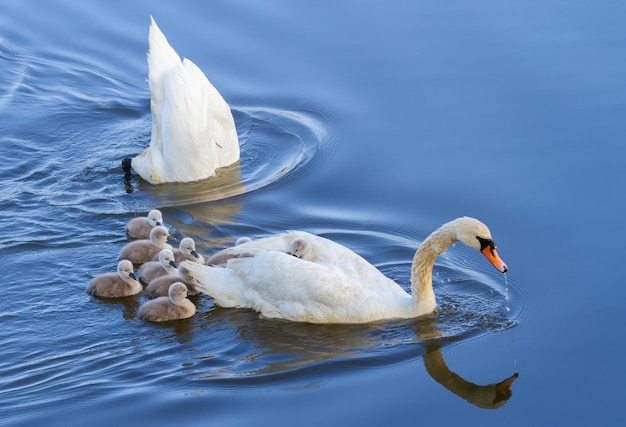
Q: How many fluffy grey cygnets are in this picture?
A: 9